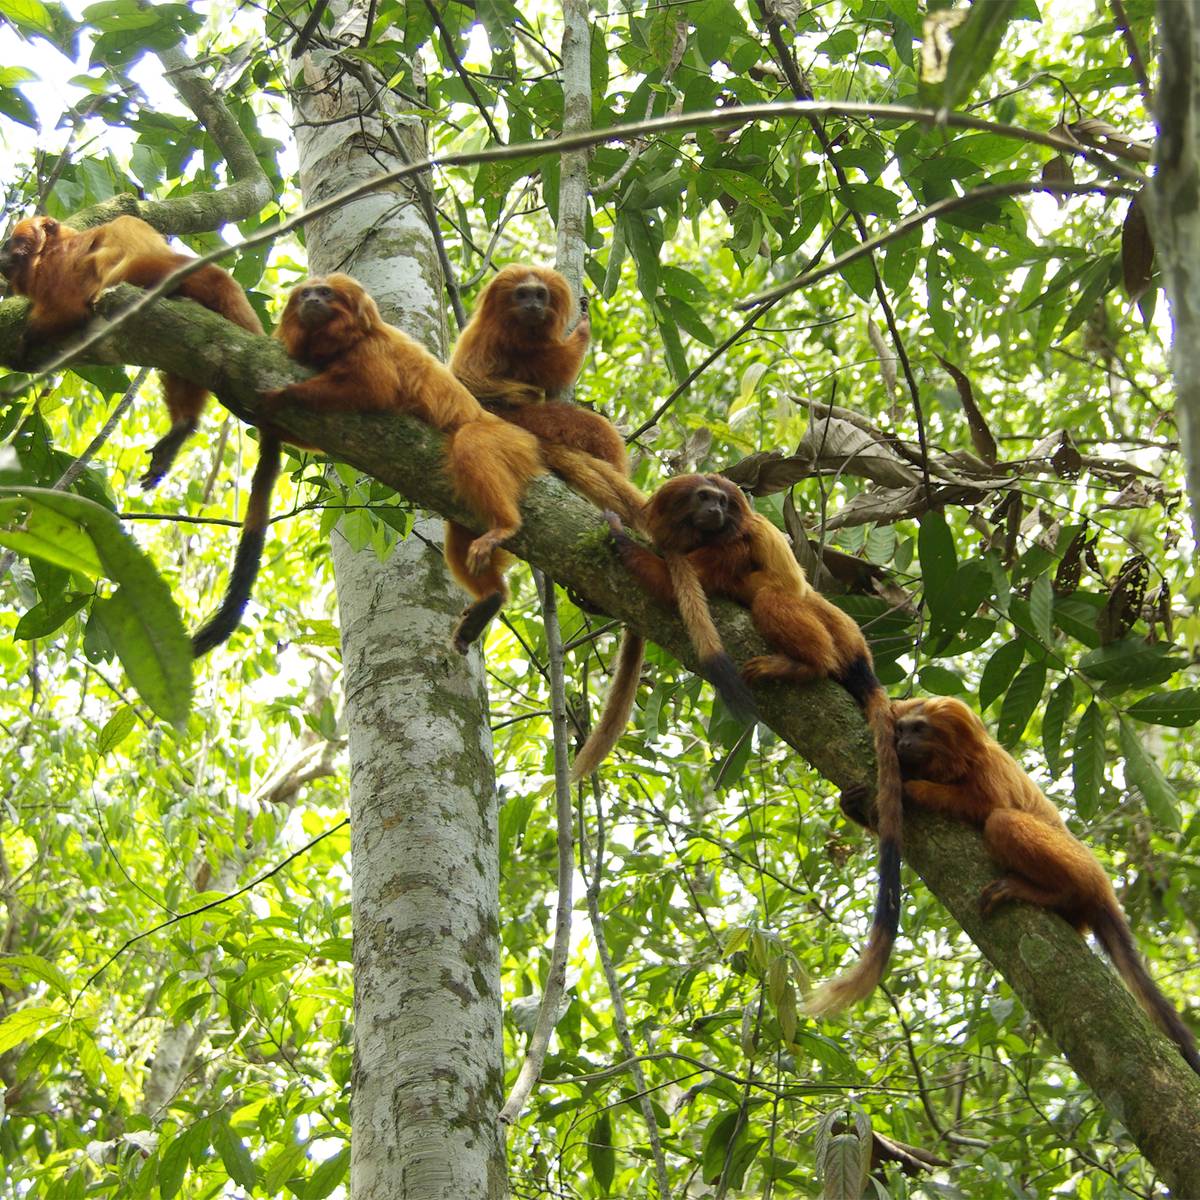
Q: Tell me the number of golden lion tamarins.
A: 5